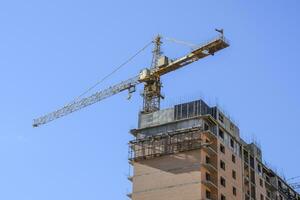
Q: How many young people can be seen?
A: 0